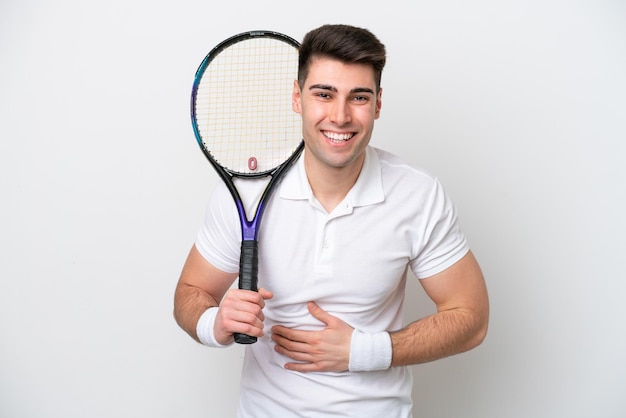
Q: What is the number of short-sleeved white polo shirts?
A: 1